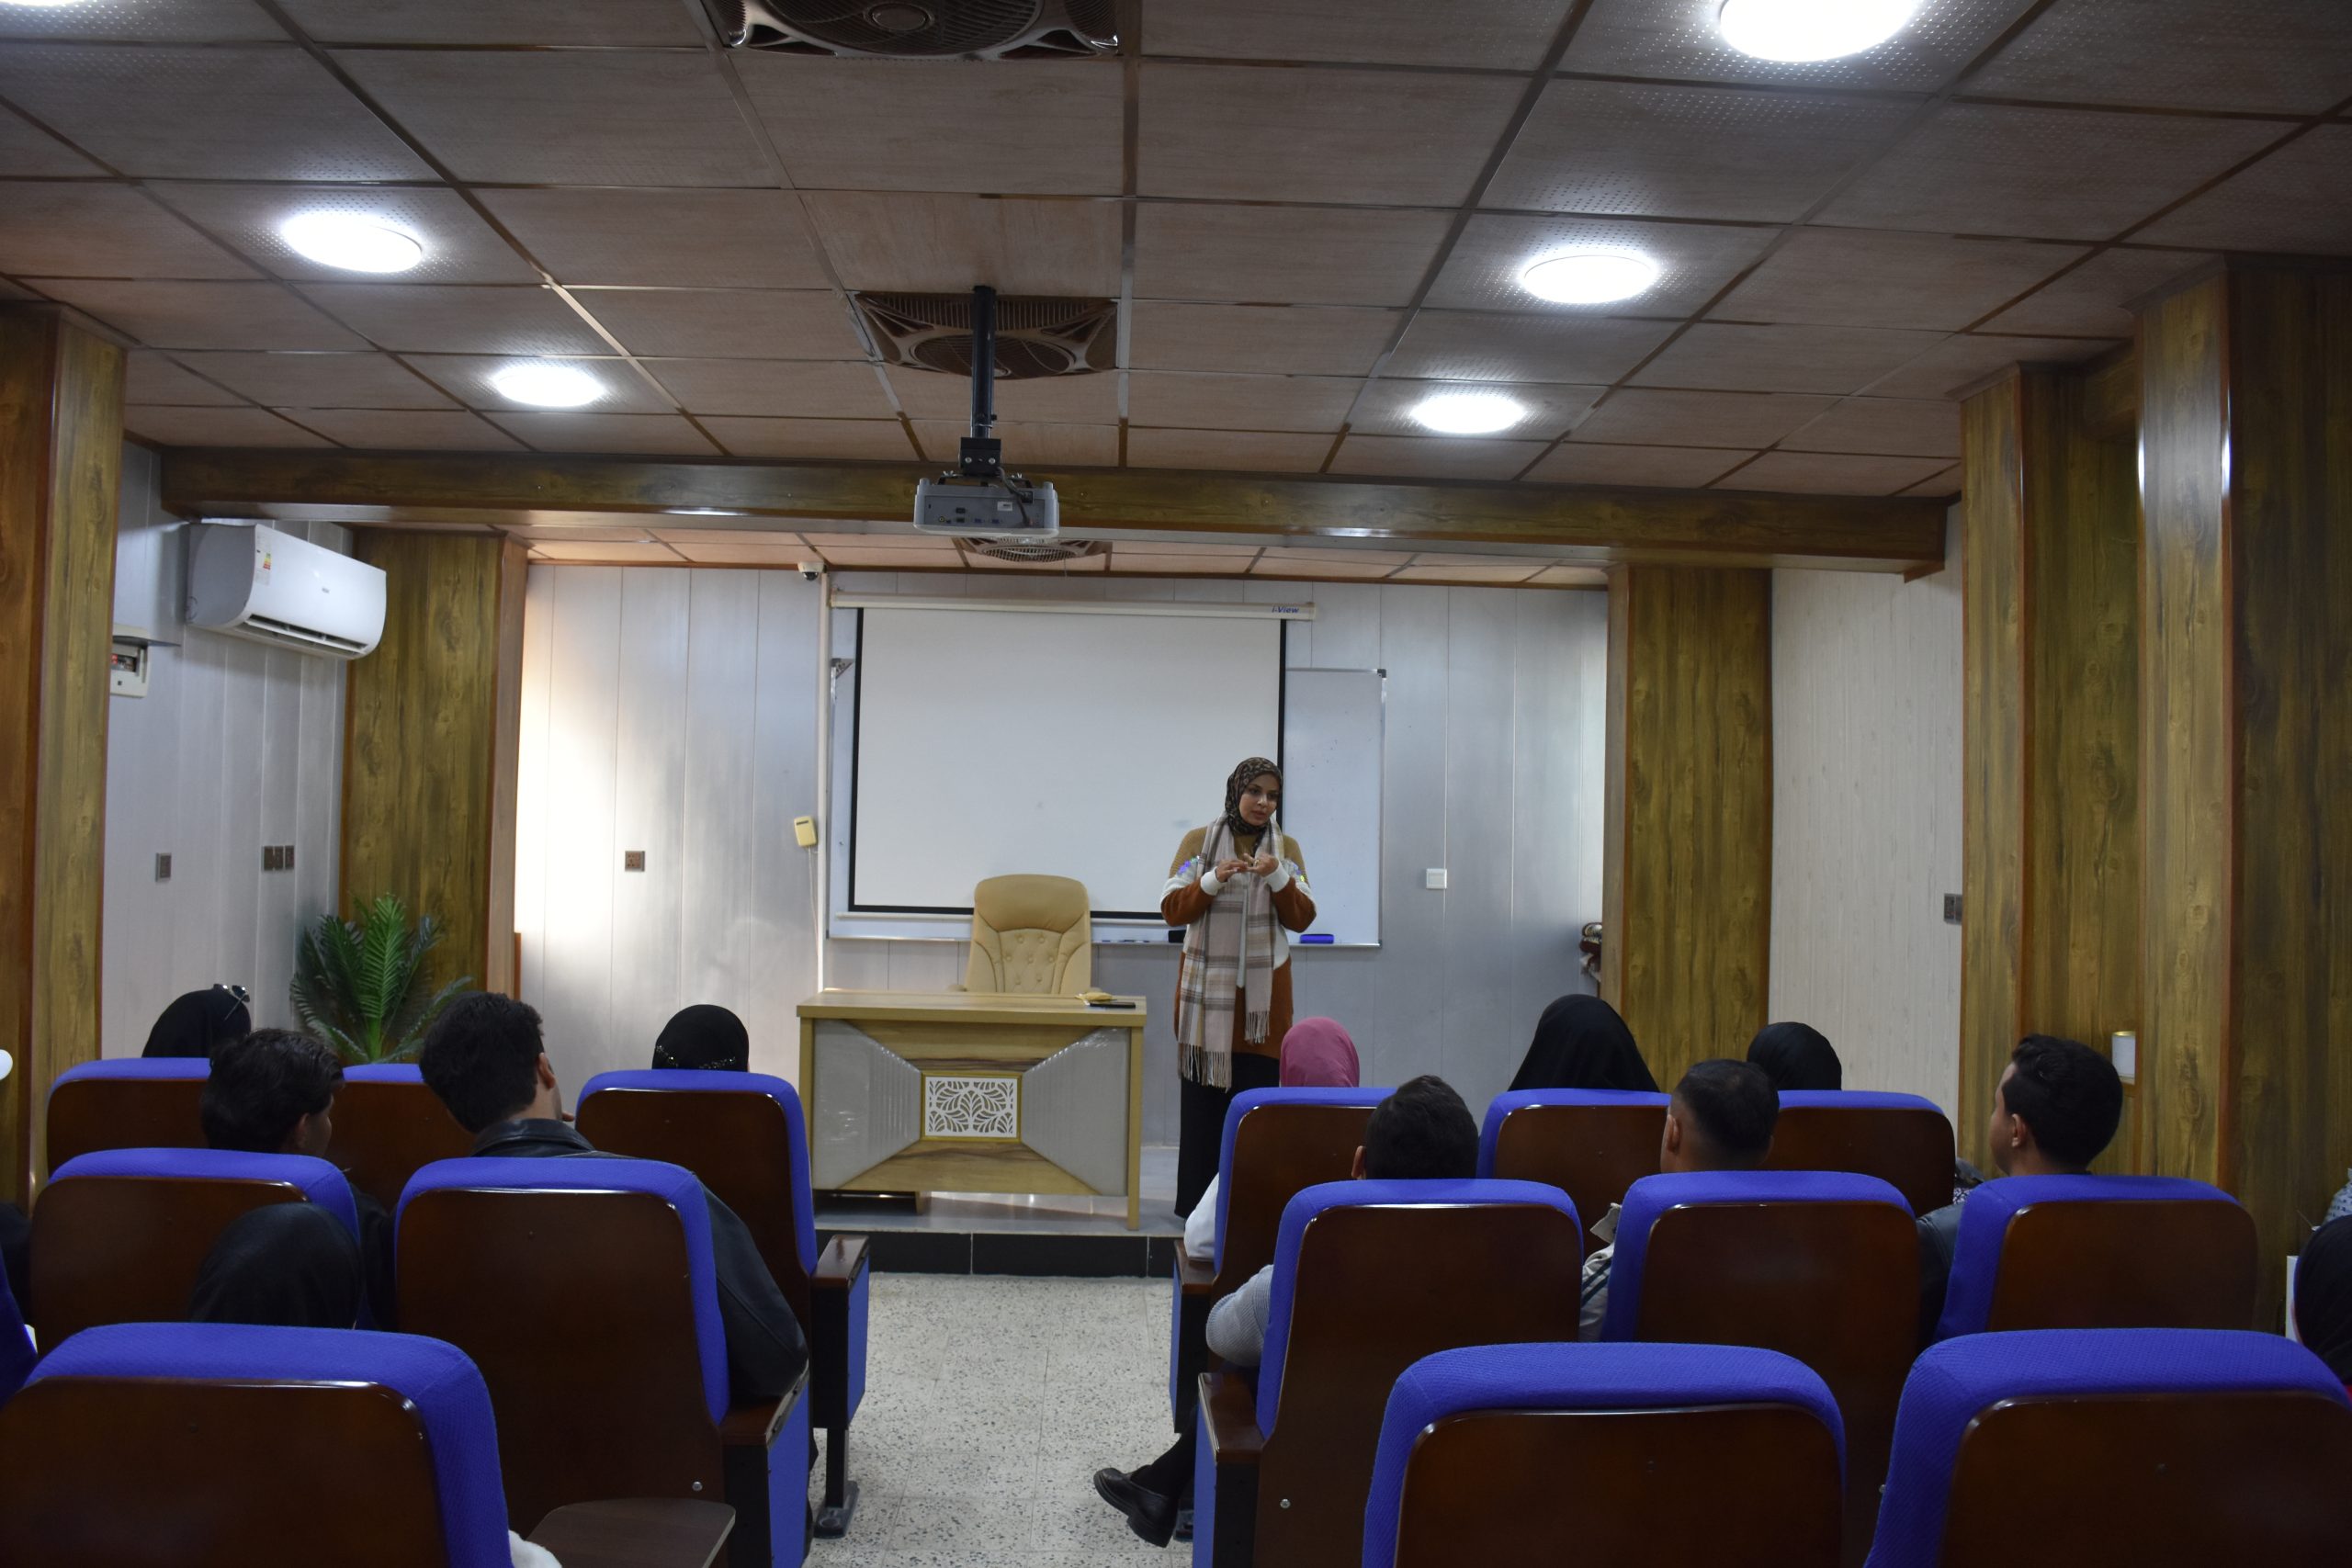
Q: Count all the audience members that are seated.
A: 12